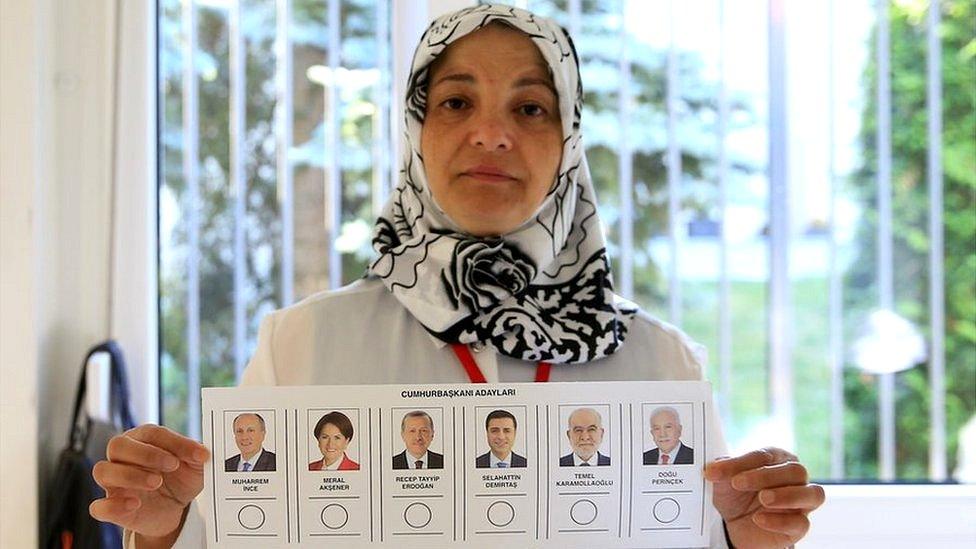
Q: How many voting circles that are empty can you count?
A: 6